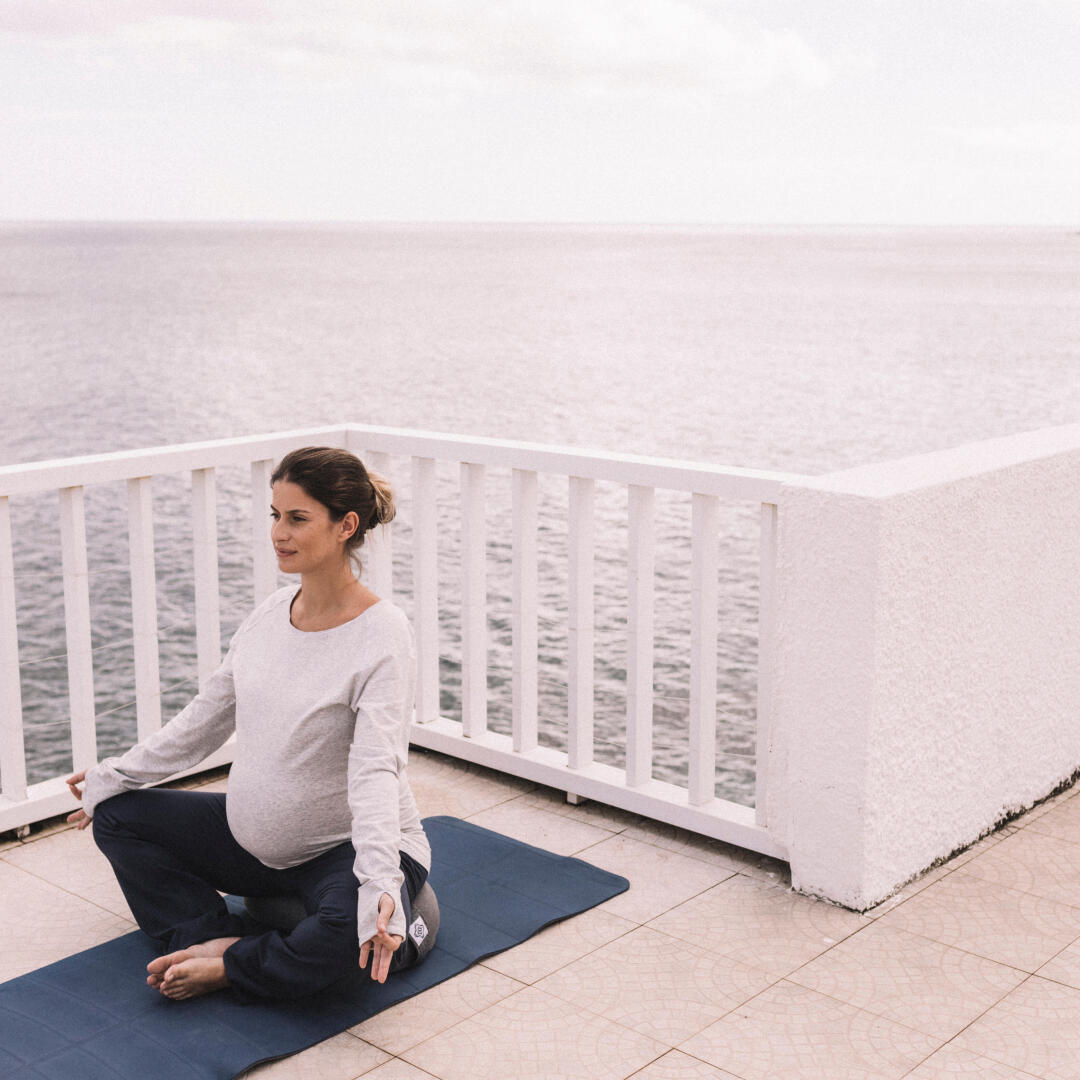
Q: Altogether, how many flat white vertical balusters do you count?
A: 13